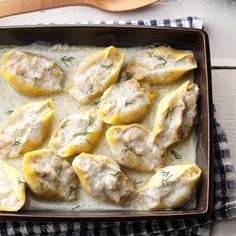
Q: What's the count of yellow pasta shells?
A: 12